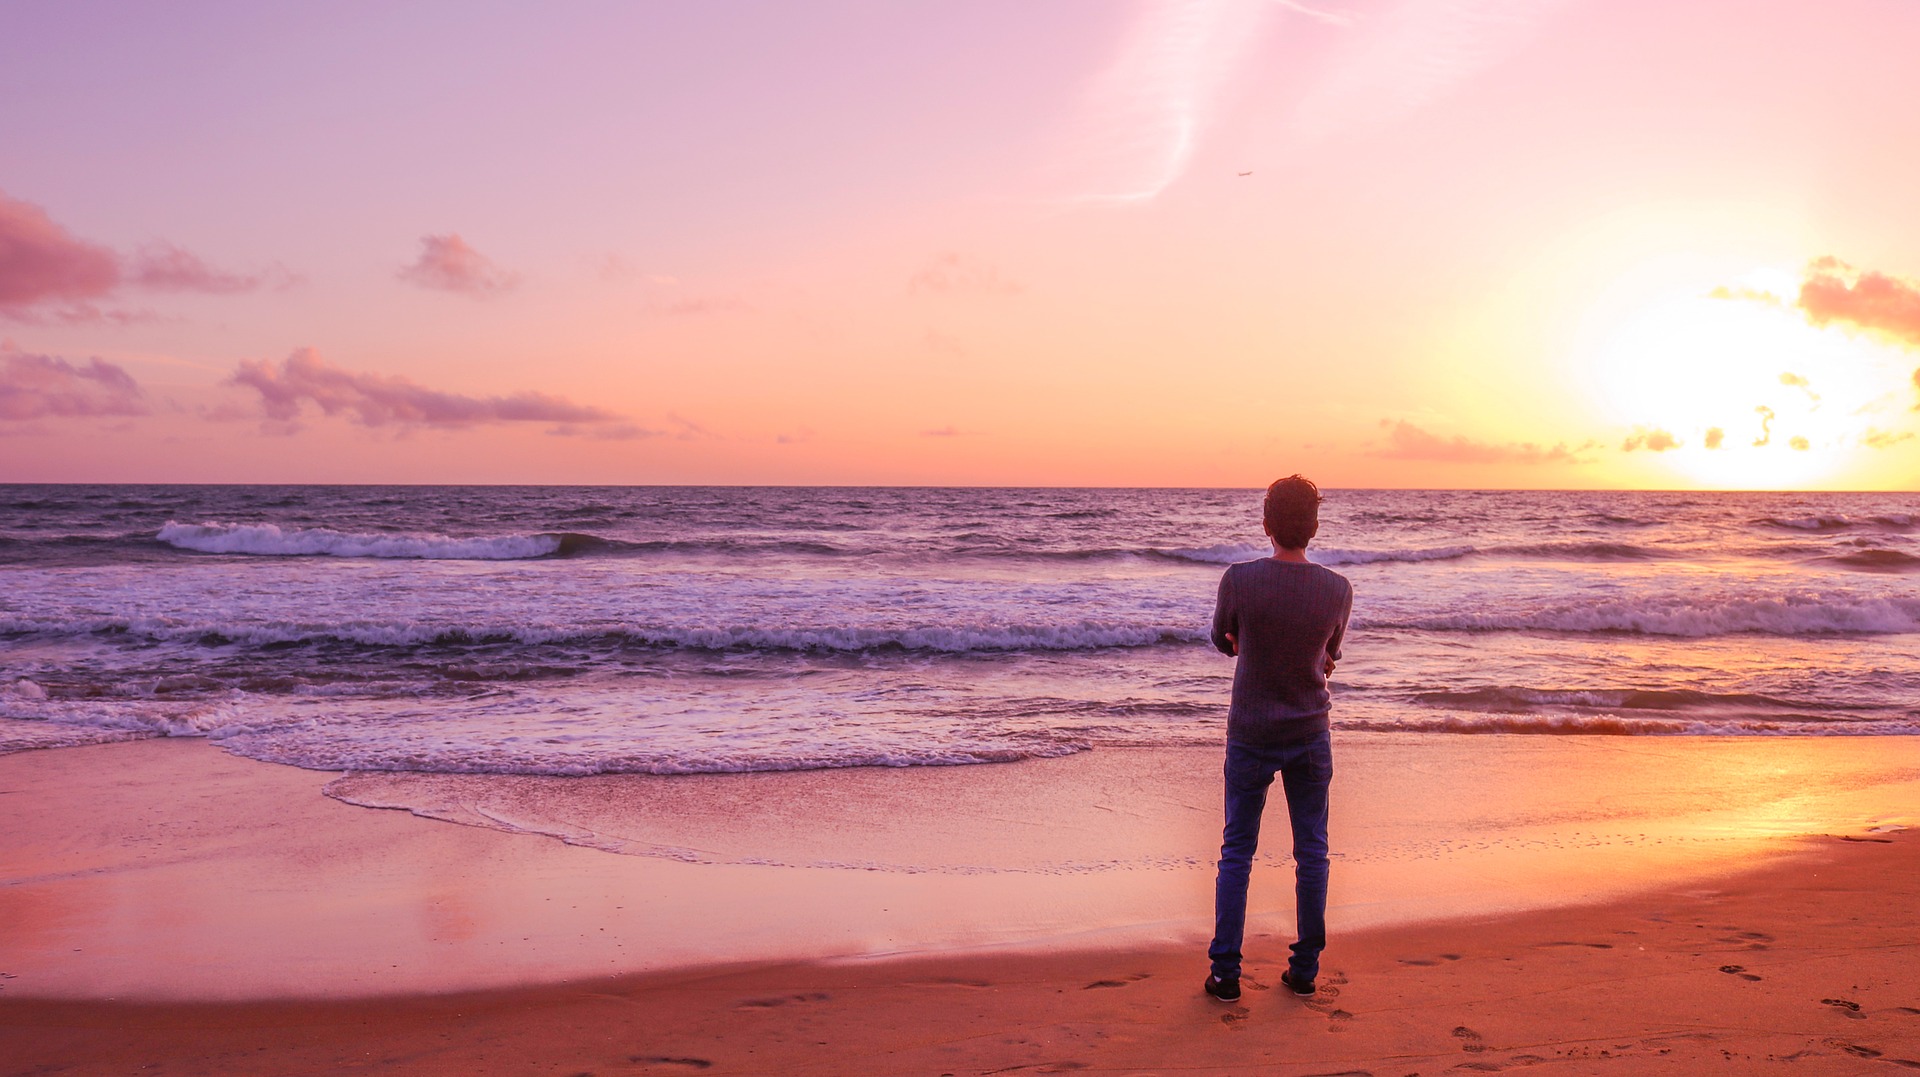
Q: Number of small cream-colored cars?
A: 0